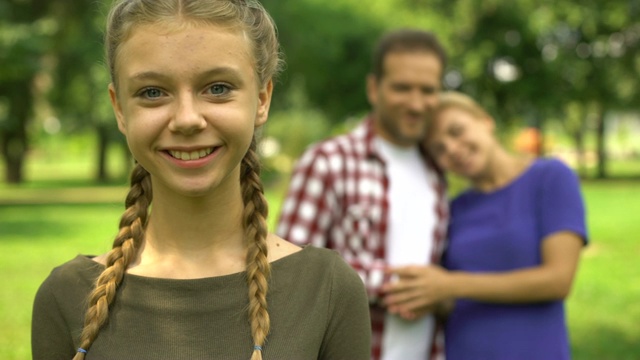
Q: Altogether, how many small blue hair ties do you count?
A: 2